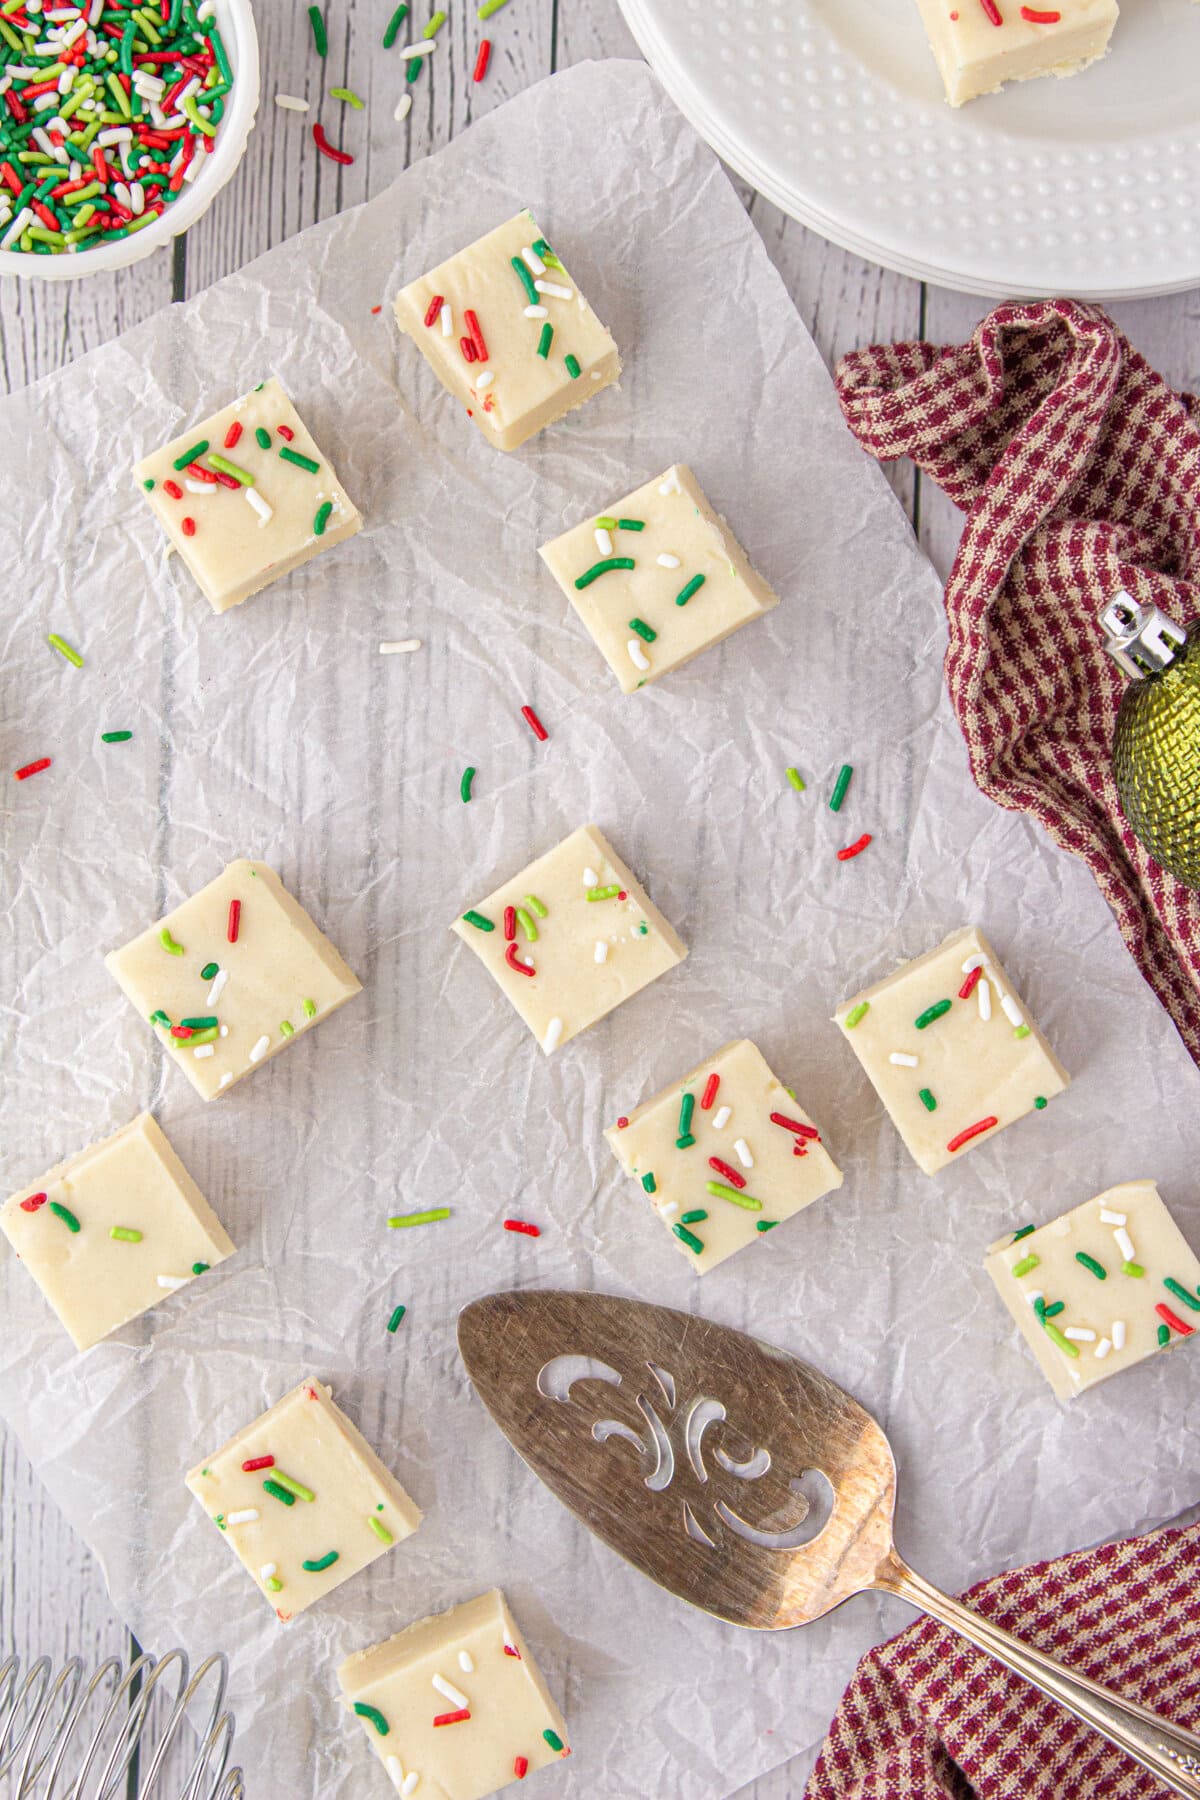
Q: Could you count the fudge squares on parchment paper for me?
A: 11